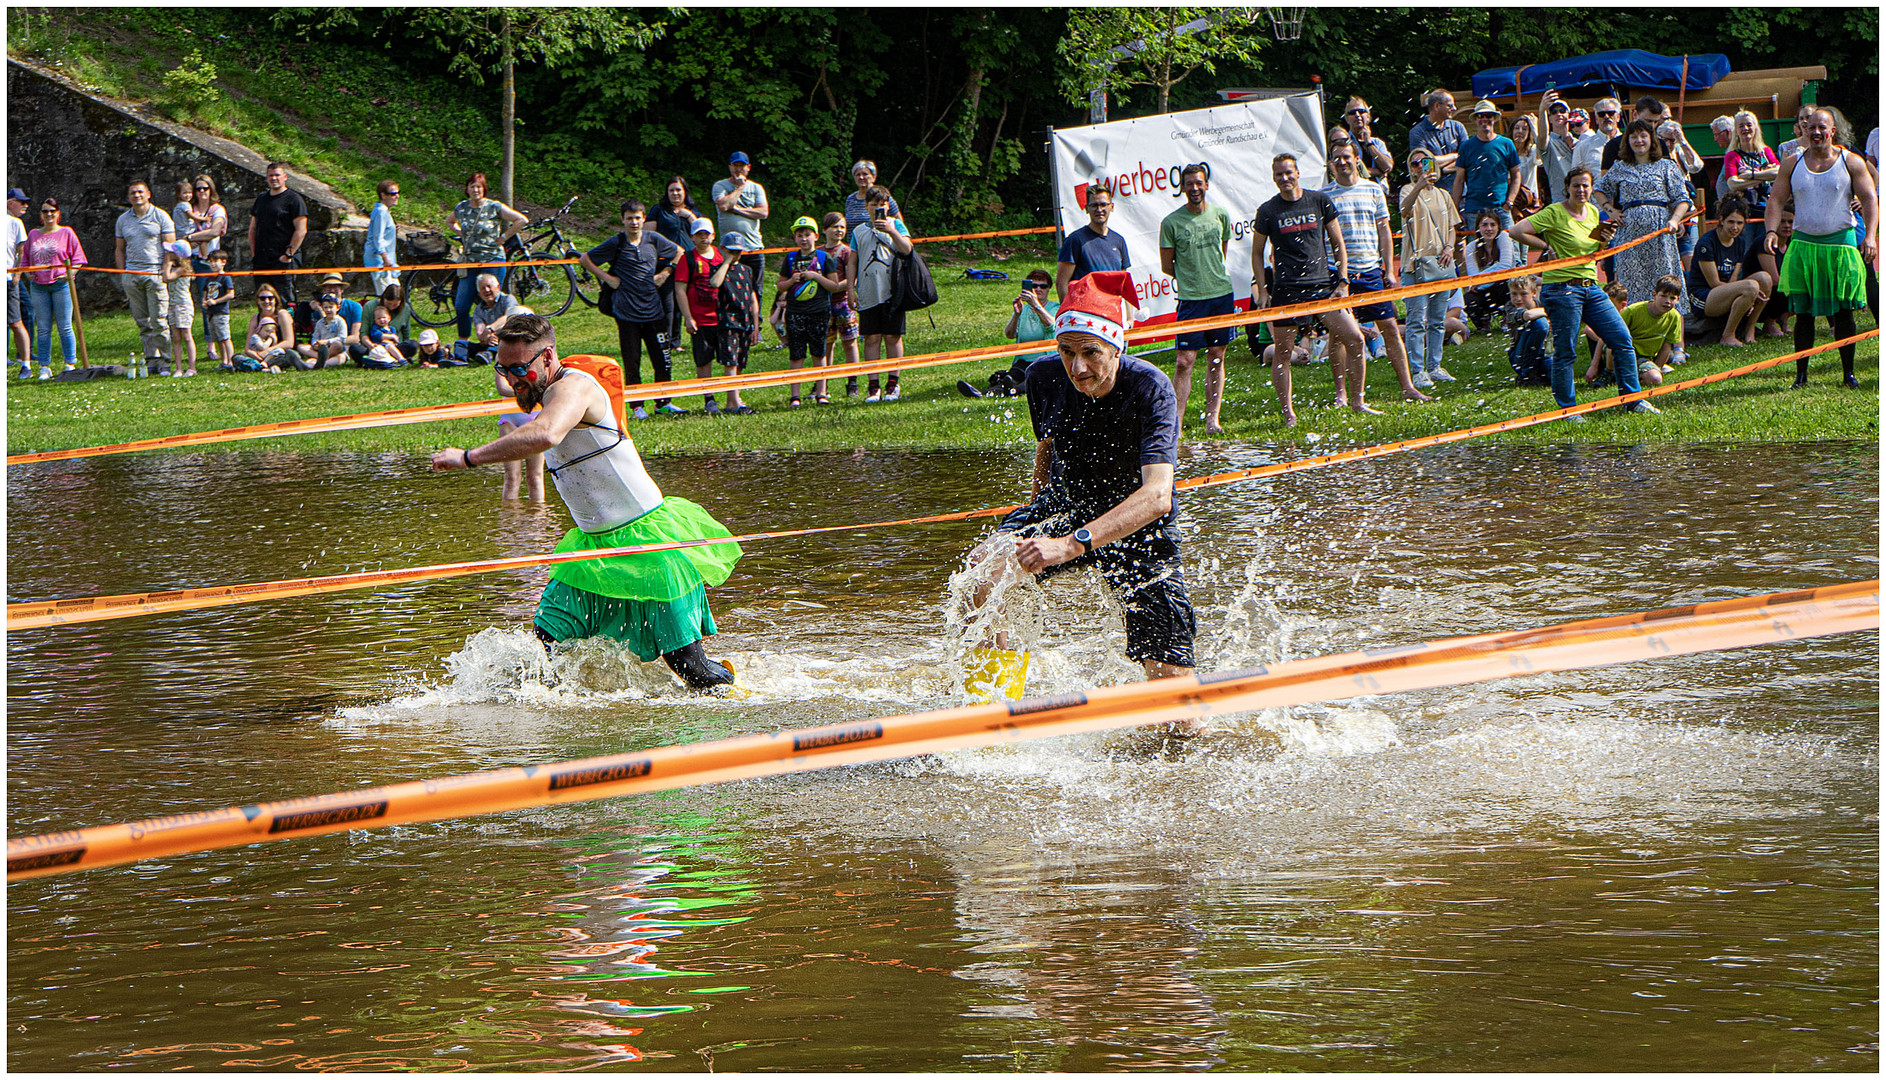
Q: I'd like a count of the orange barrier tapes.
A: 4